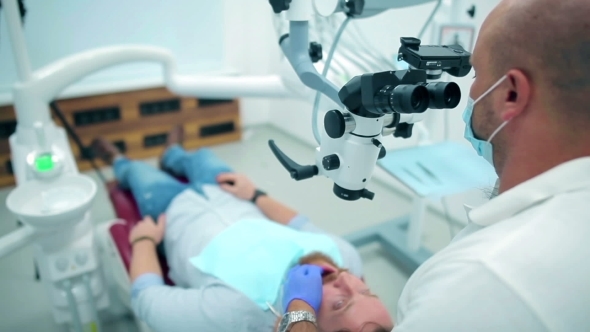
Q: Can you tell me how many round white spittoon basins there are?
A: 1